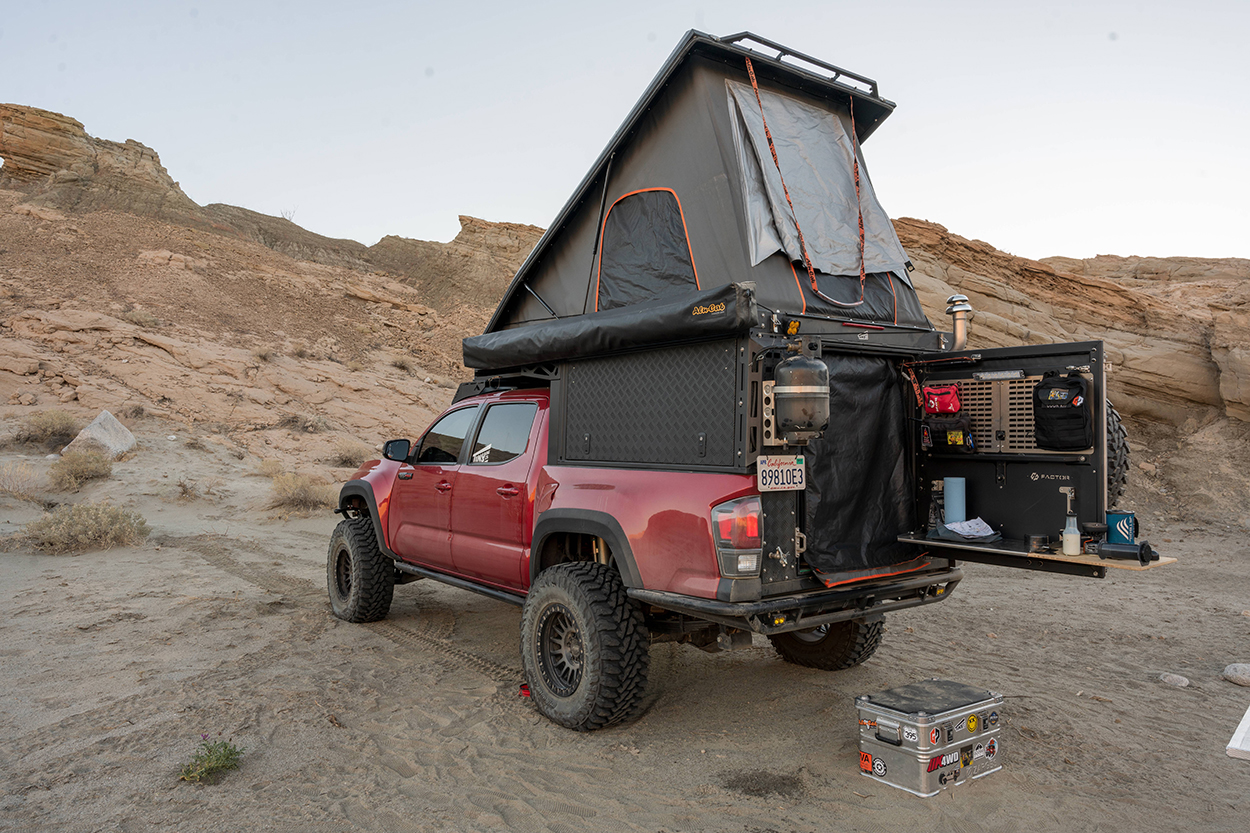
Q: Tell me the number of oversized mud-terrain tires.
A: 4